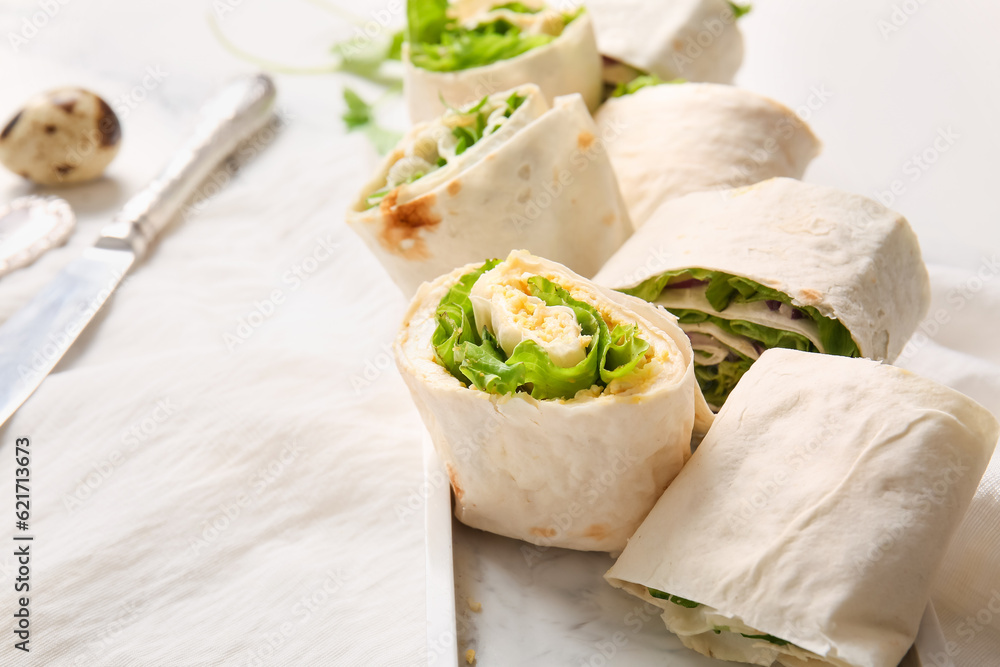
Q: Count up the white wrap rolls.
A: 7